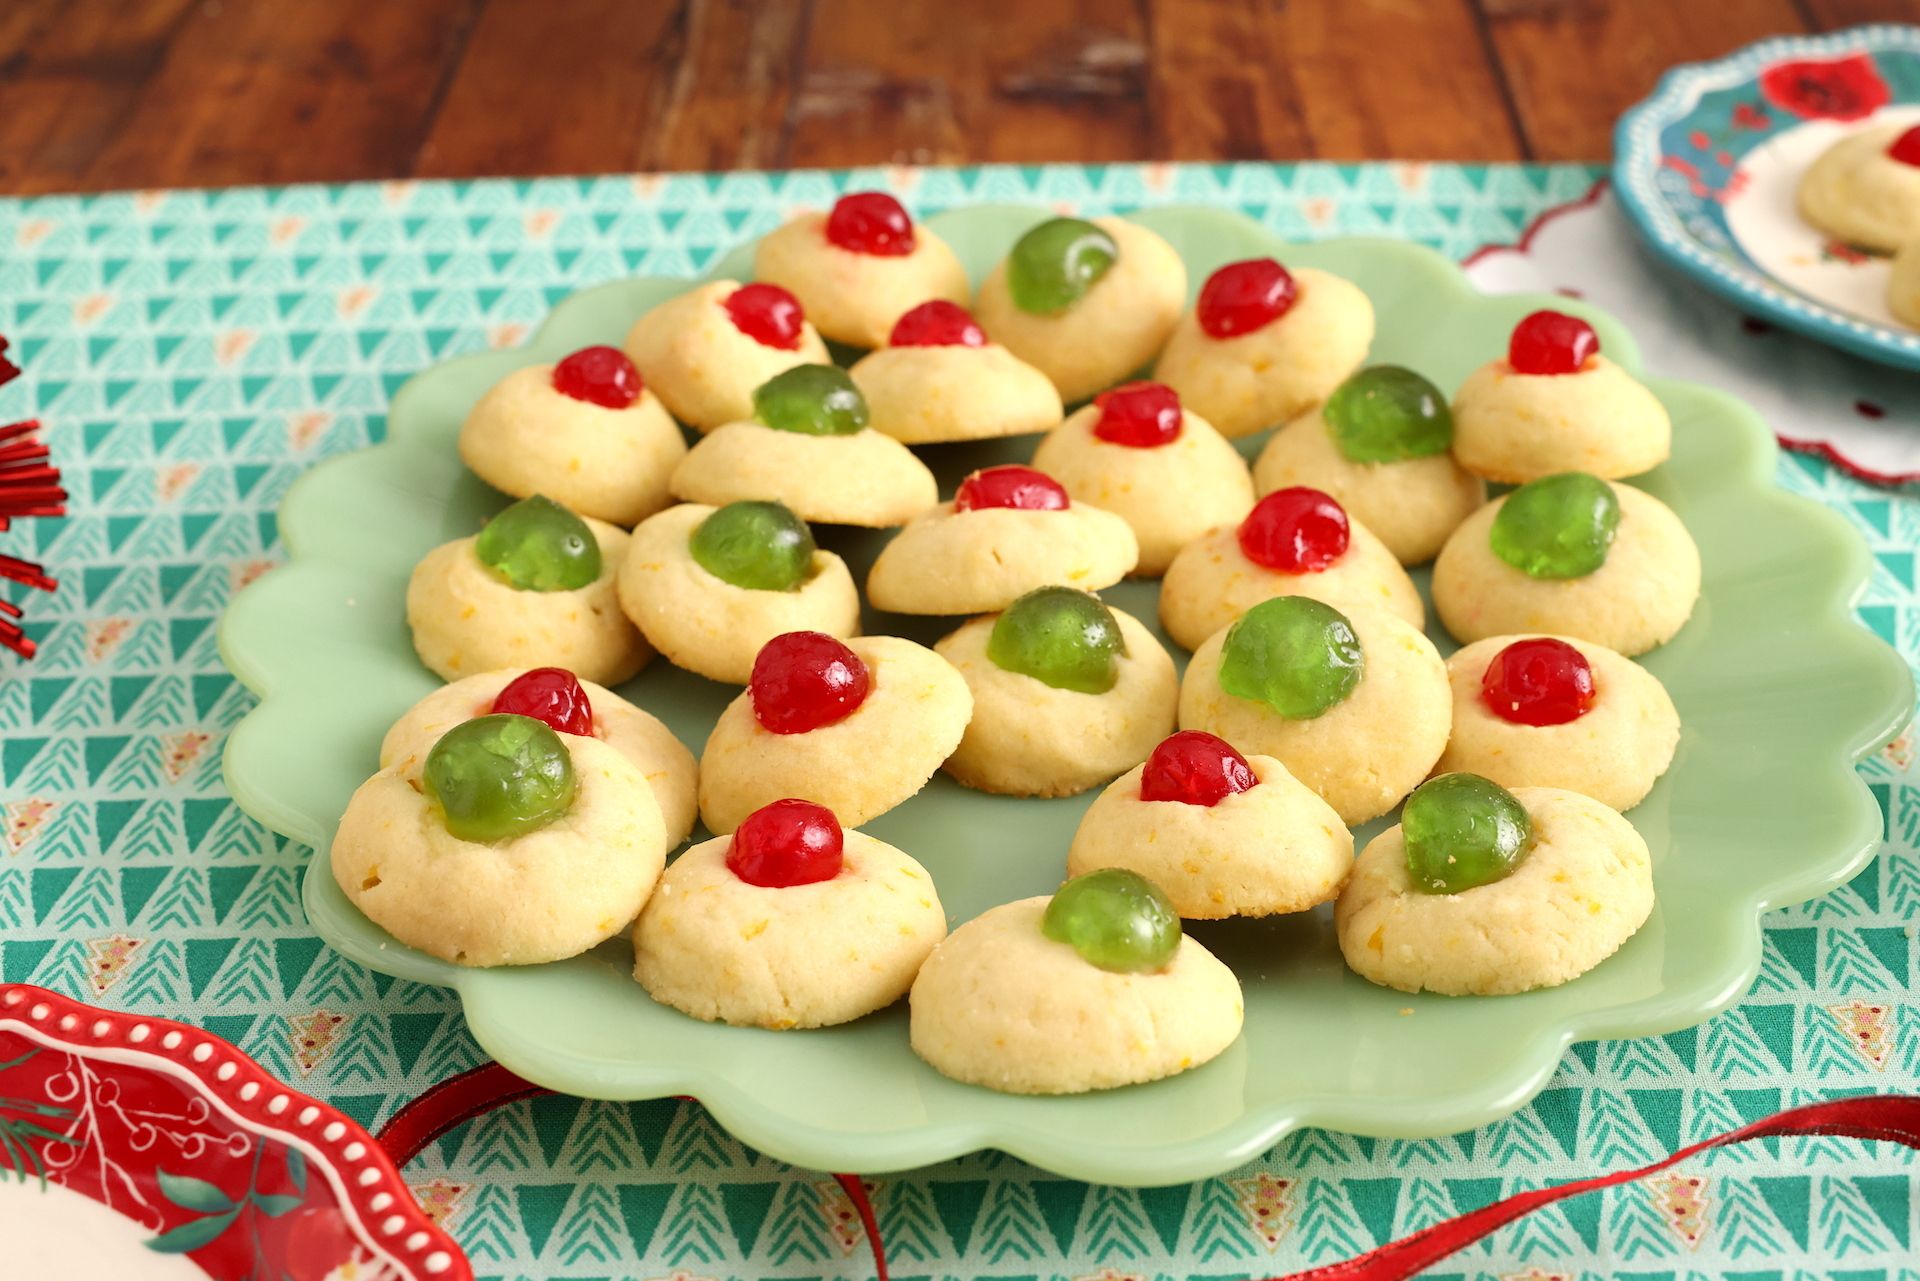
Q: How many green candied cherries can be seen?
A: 11